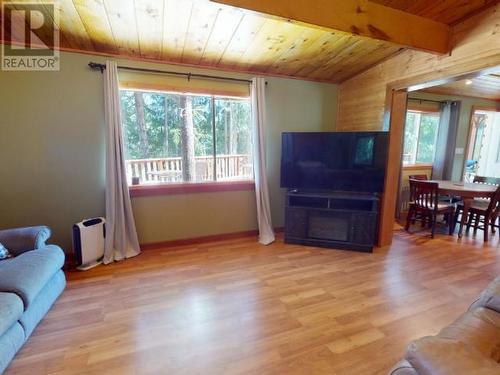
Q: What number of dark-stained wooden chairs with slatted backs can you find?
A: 4